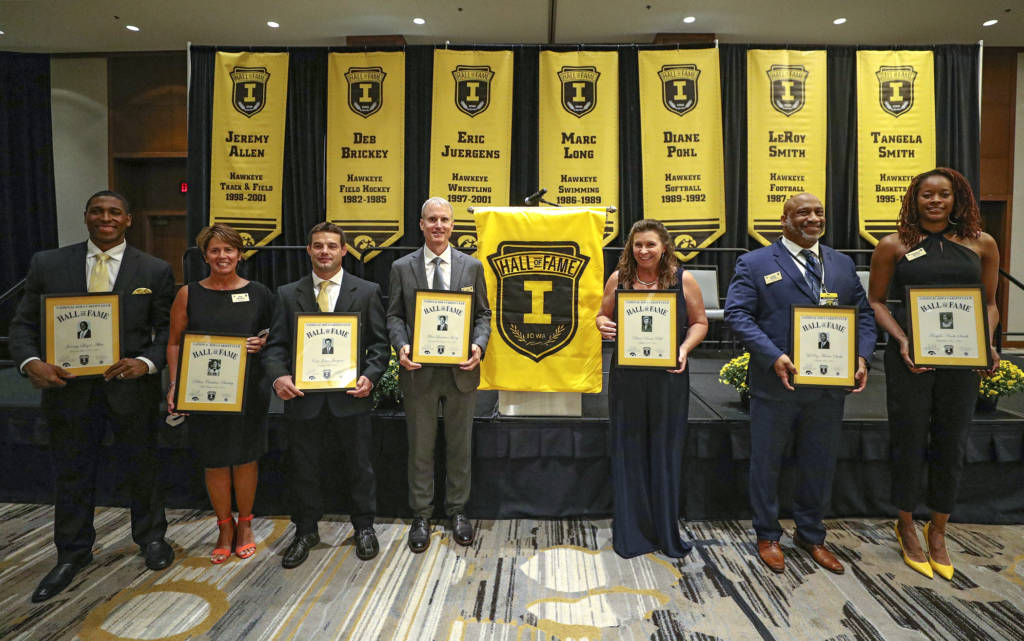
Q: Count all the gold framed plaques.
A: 7